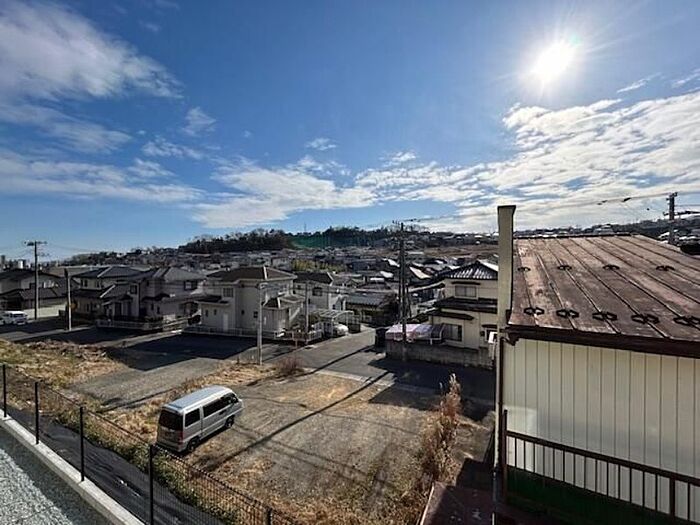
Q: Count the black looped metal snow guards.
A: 9